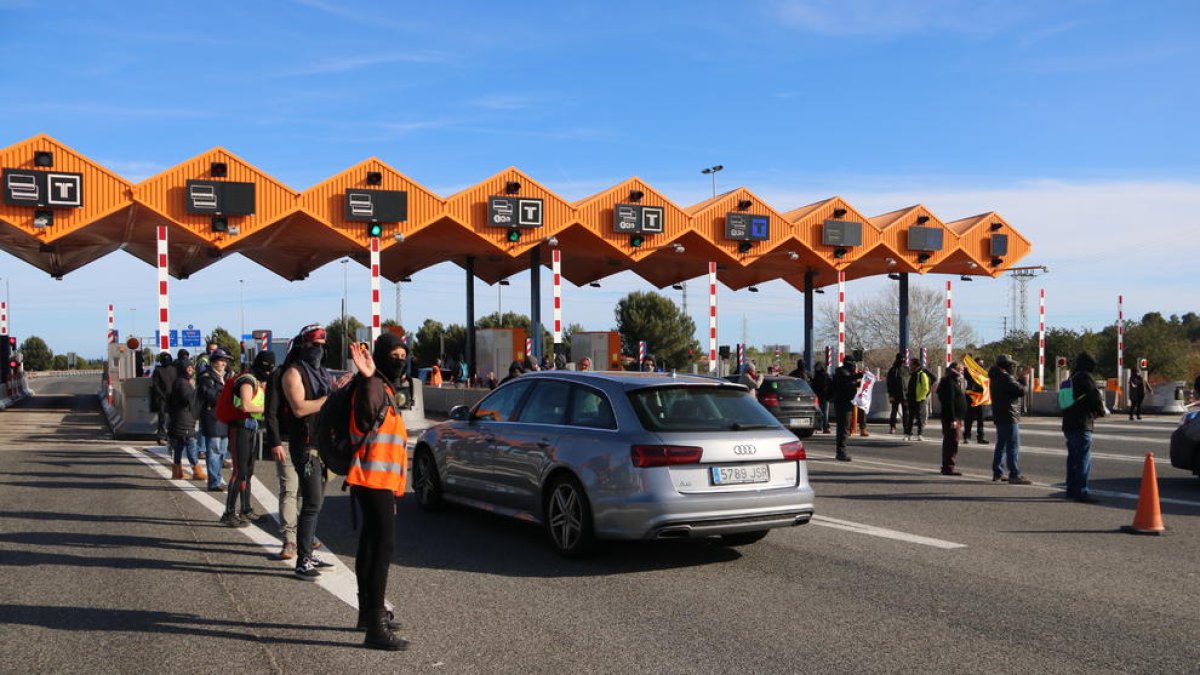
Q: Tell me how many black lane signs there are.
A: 9